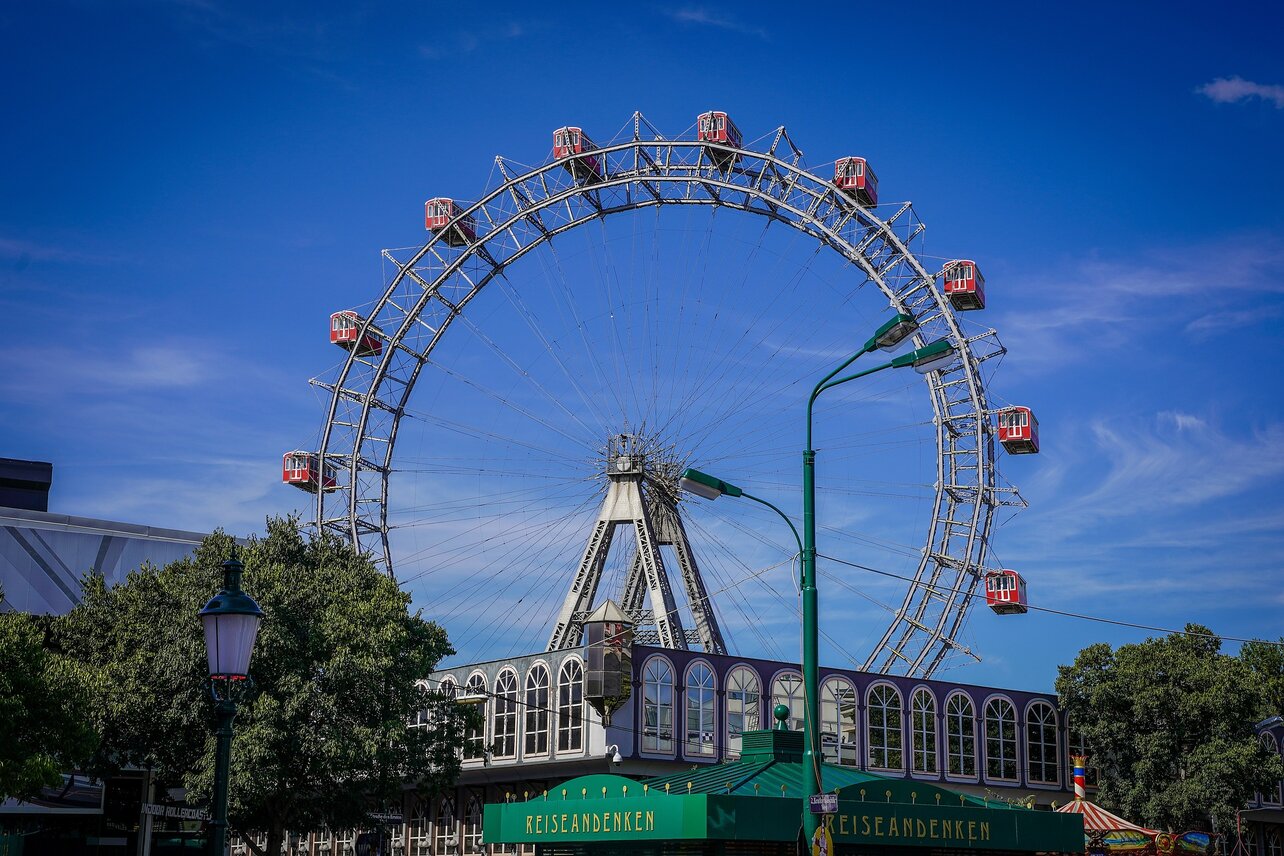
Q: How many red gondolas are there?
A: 9